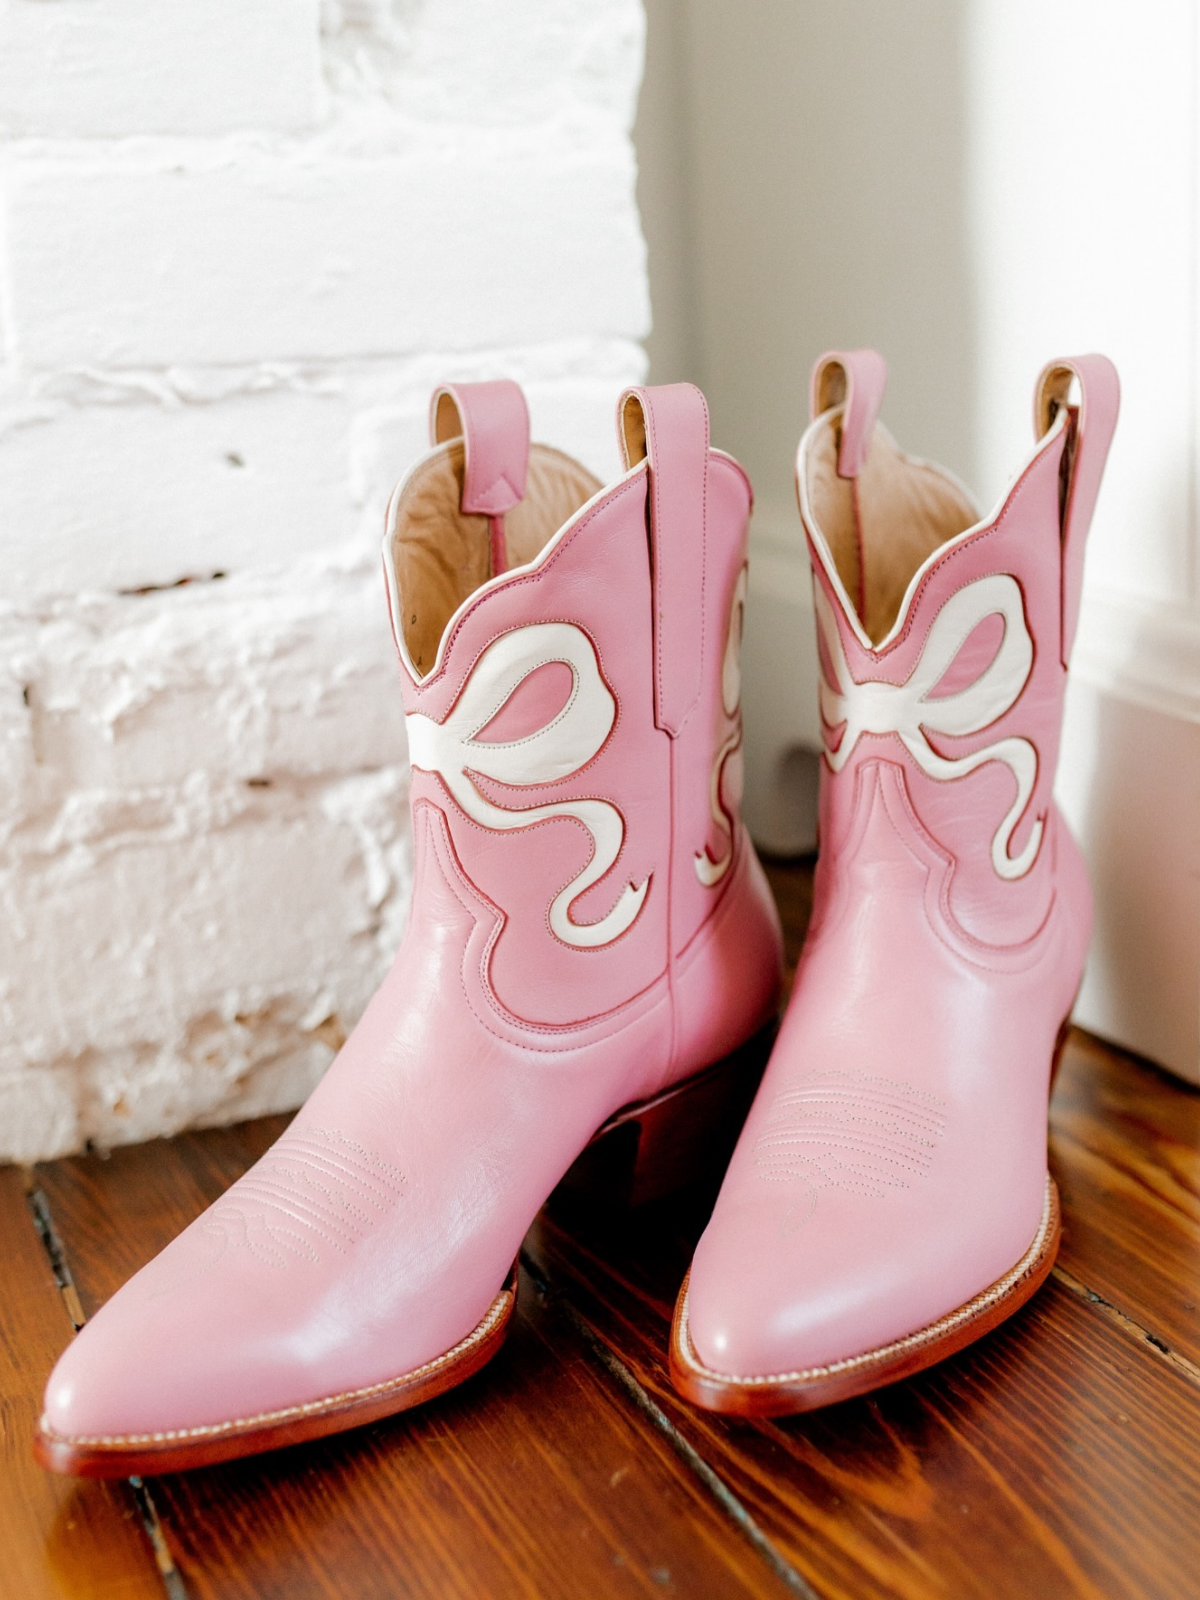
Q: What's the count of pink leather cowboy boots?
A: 2